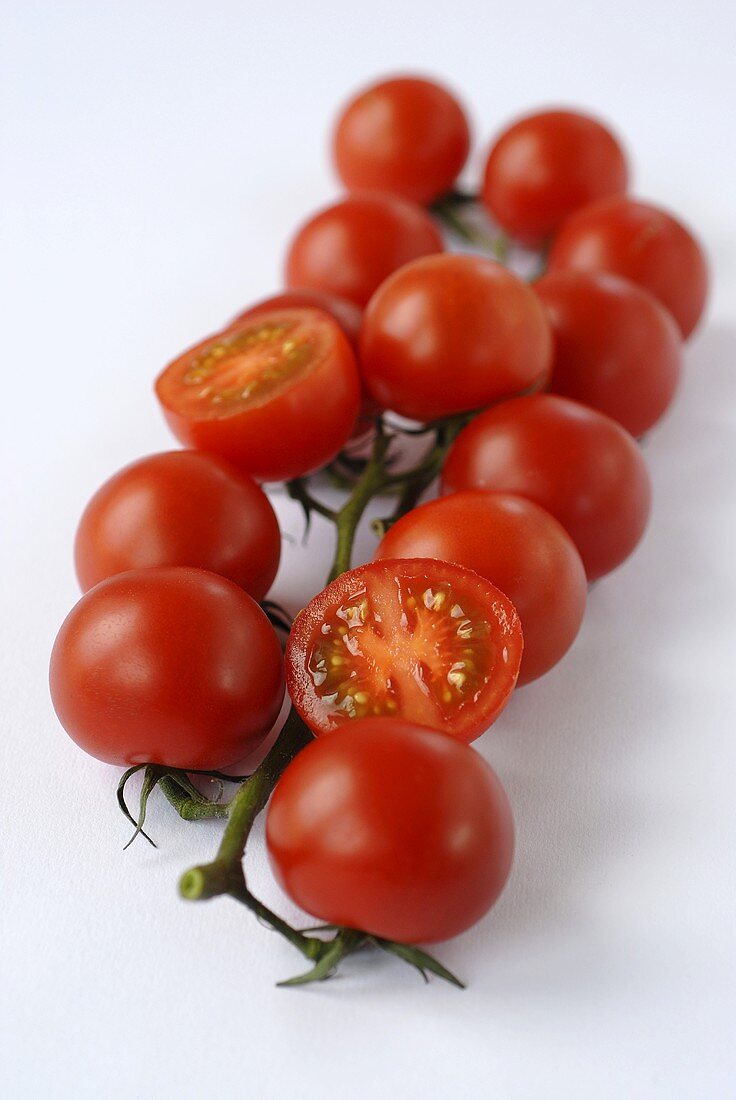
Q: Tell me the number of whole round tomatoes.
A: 12